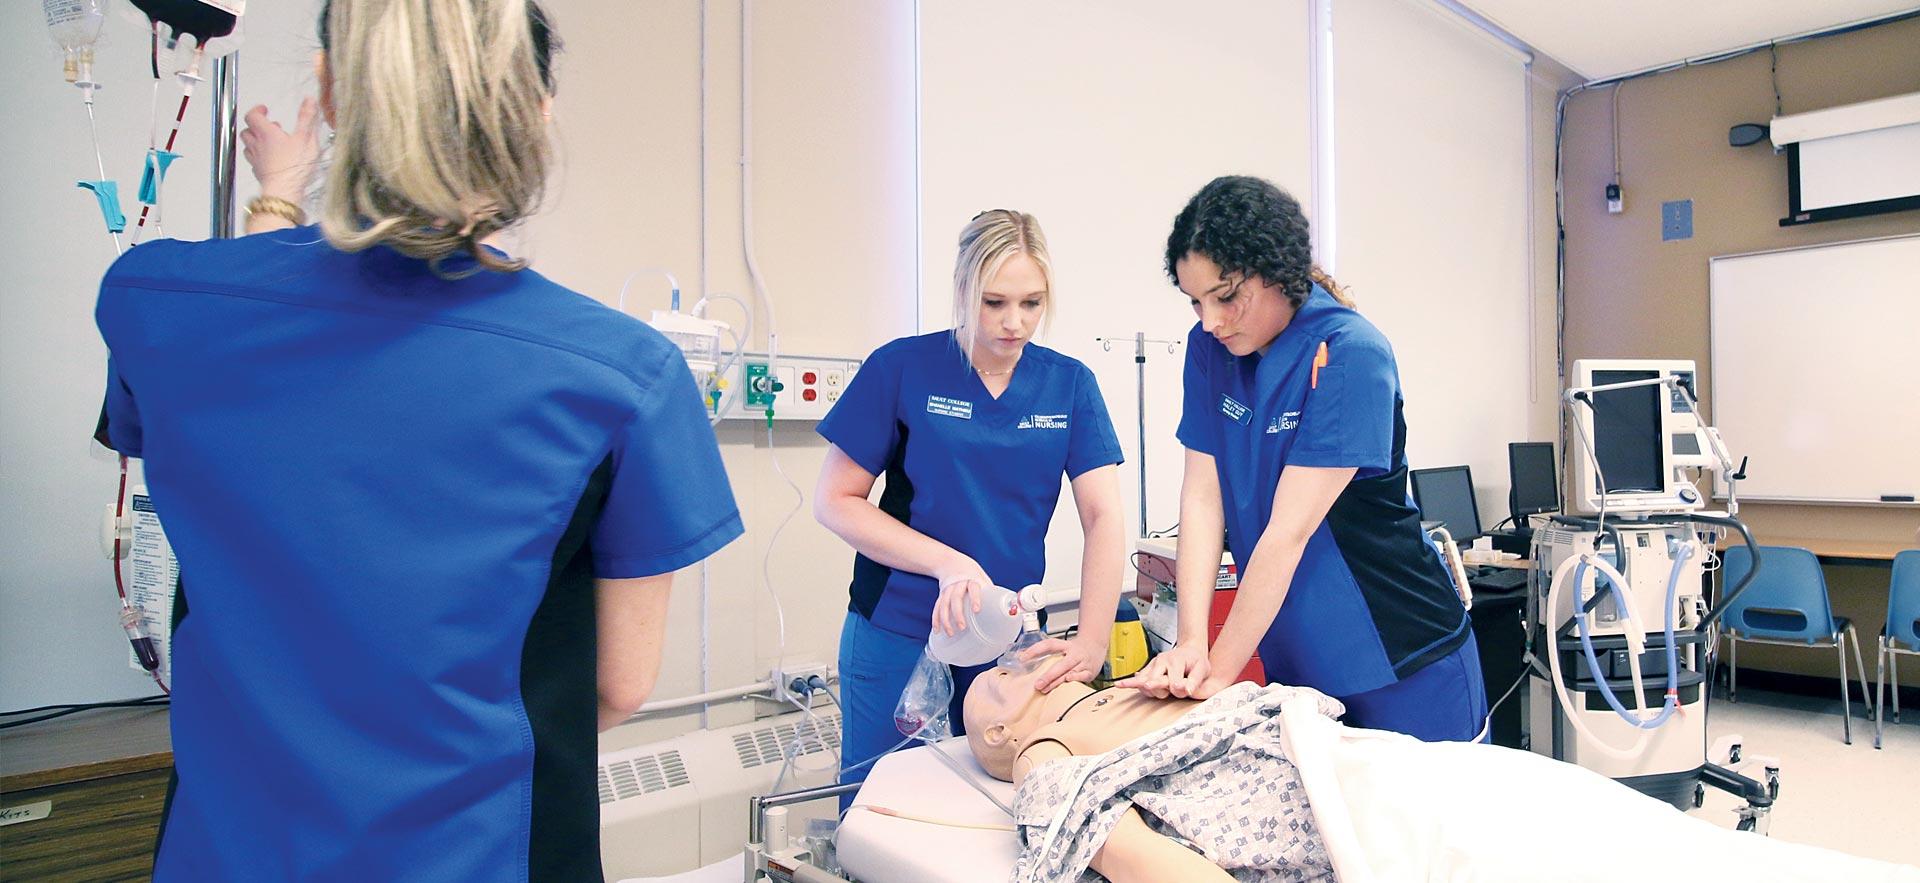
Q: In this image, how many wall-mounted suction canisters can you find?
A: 1